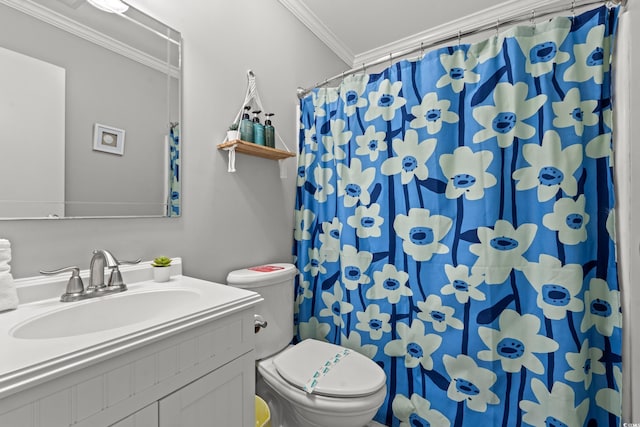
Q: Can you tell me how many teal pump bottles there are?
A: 3